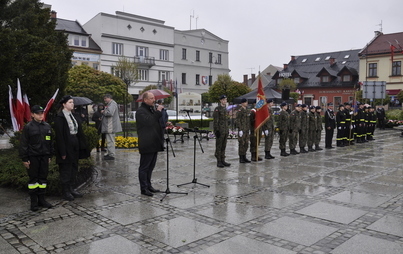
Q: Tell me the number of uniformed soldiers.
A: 9